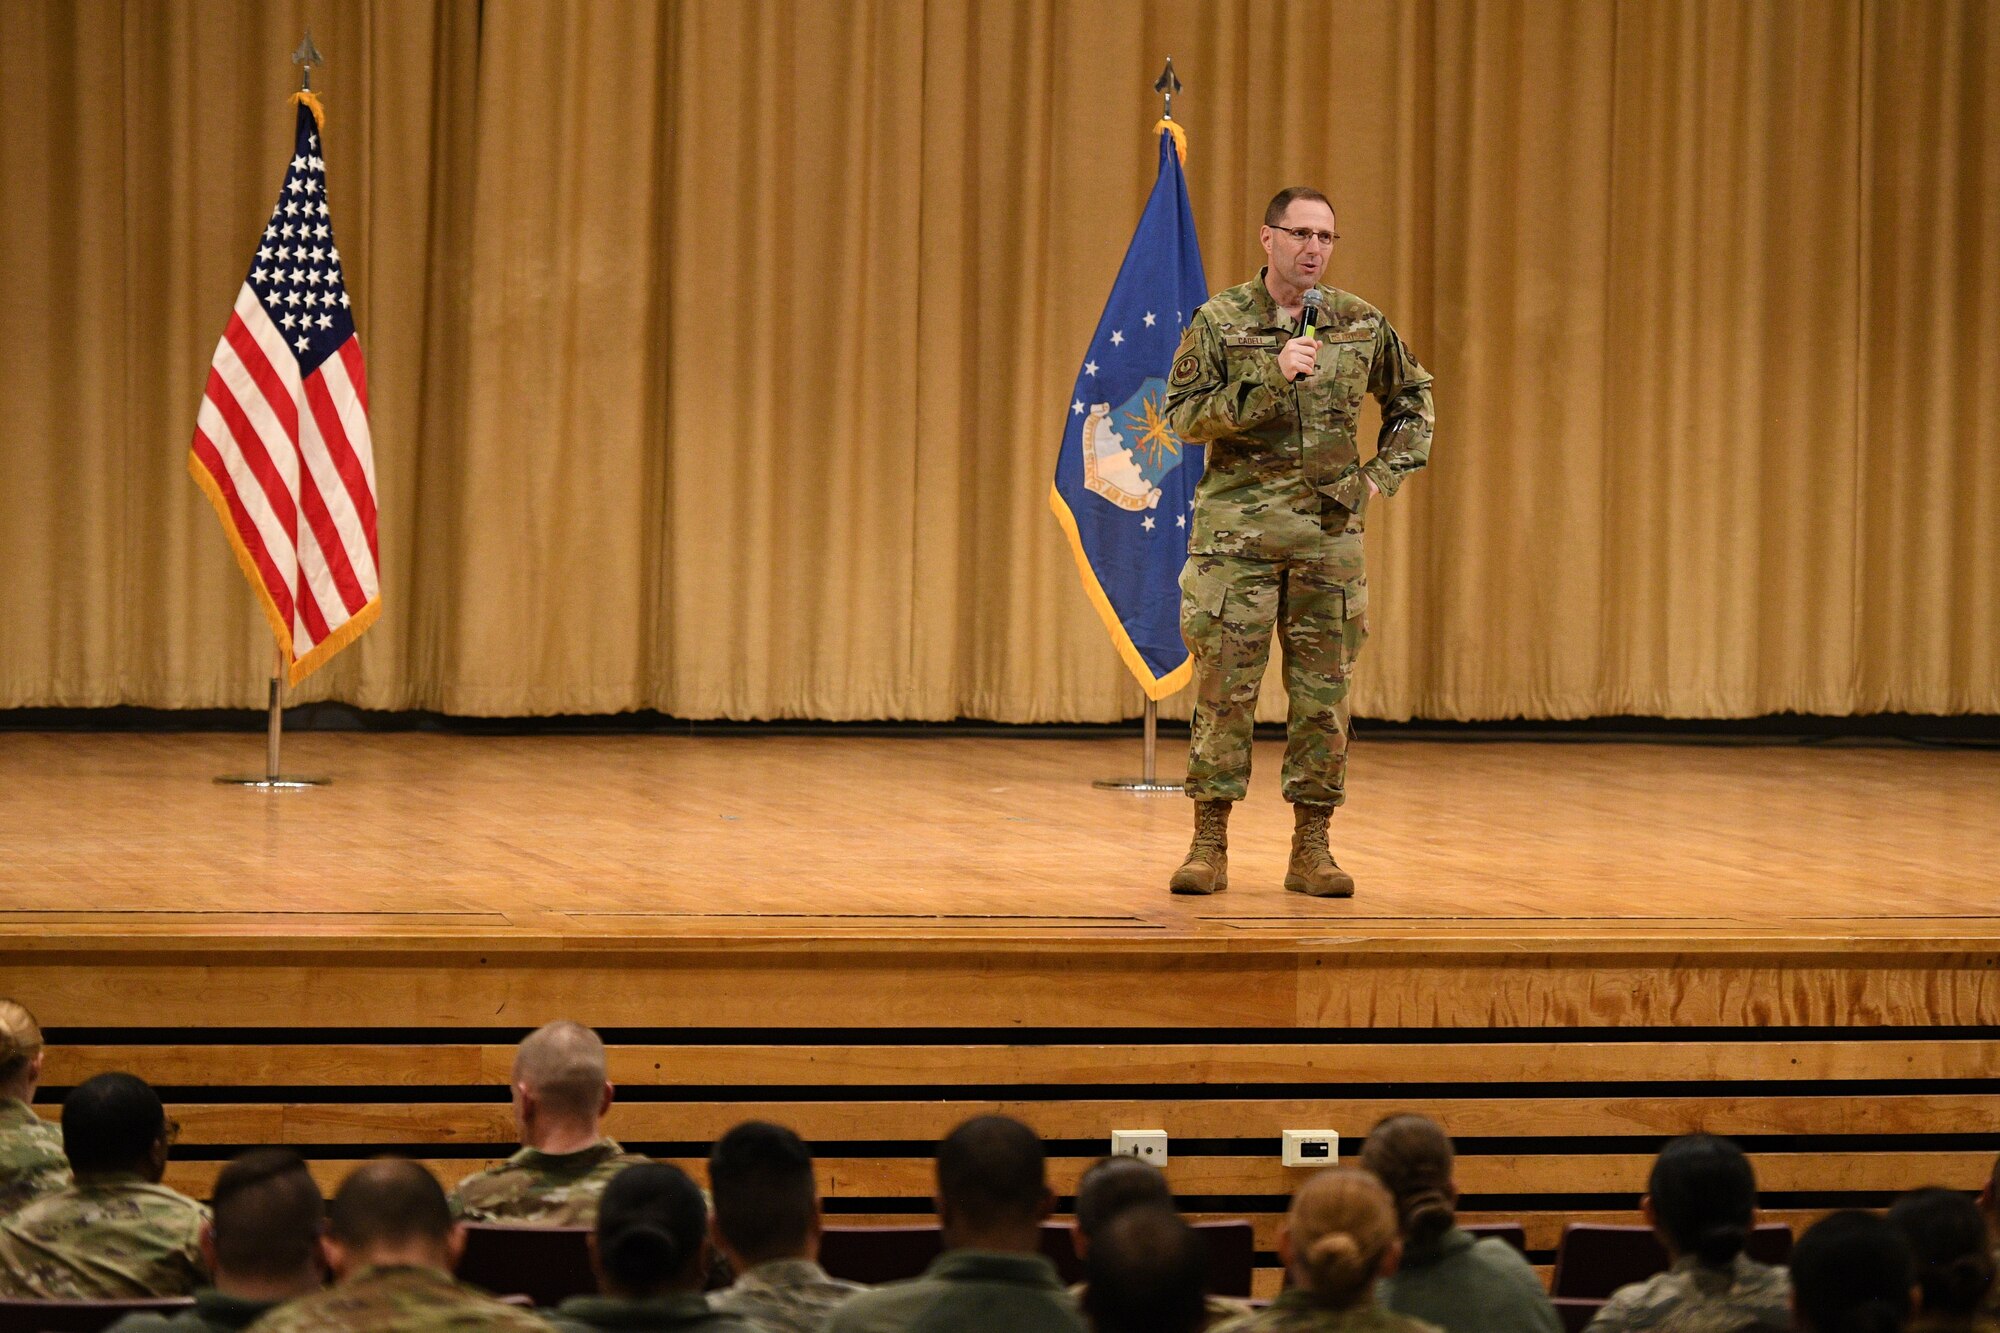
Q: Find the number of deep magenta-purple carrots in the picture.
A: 0